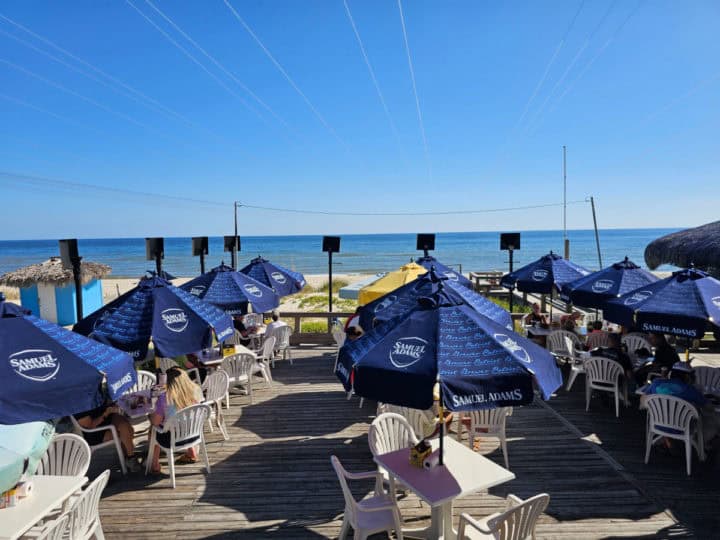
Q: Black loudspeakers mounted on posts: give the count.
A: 7